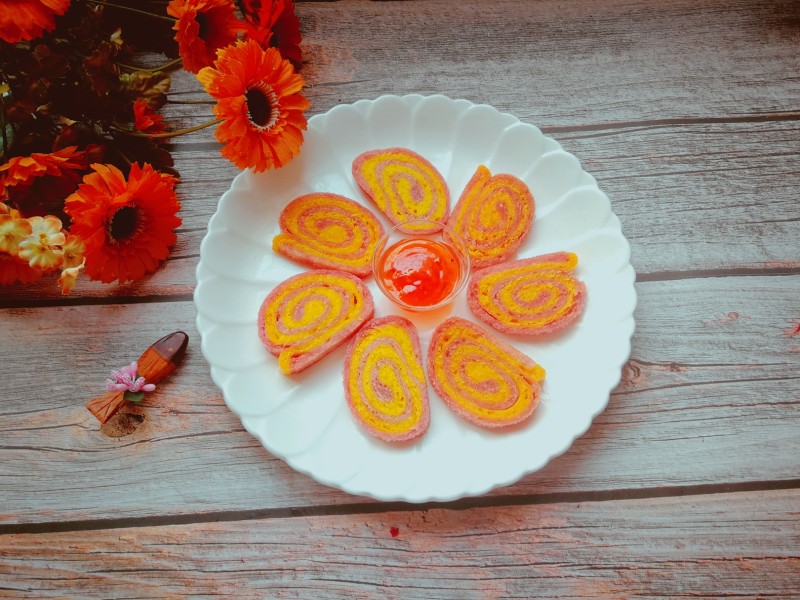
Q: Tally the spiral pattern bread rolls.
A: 7